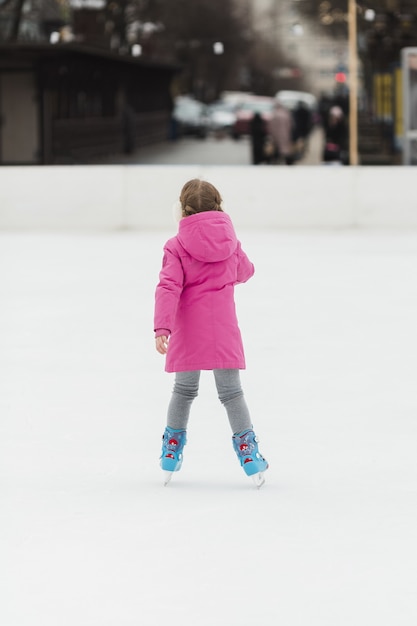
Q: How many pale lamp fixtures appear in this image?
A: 5